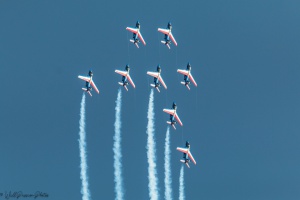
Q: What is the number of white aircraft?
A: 8